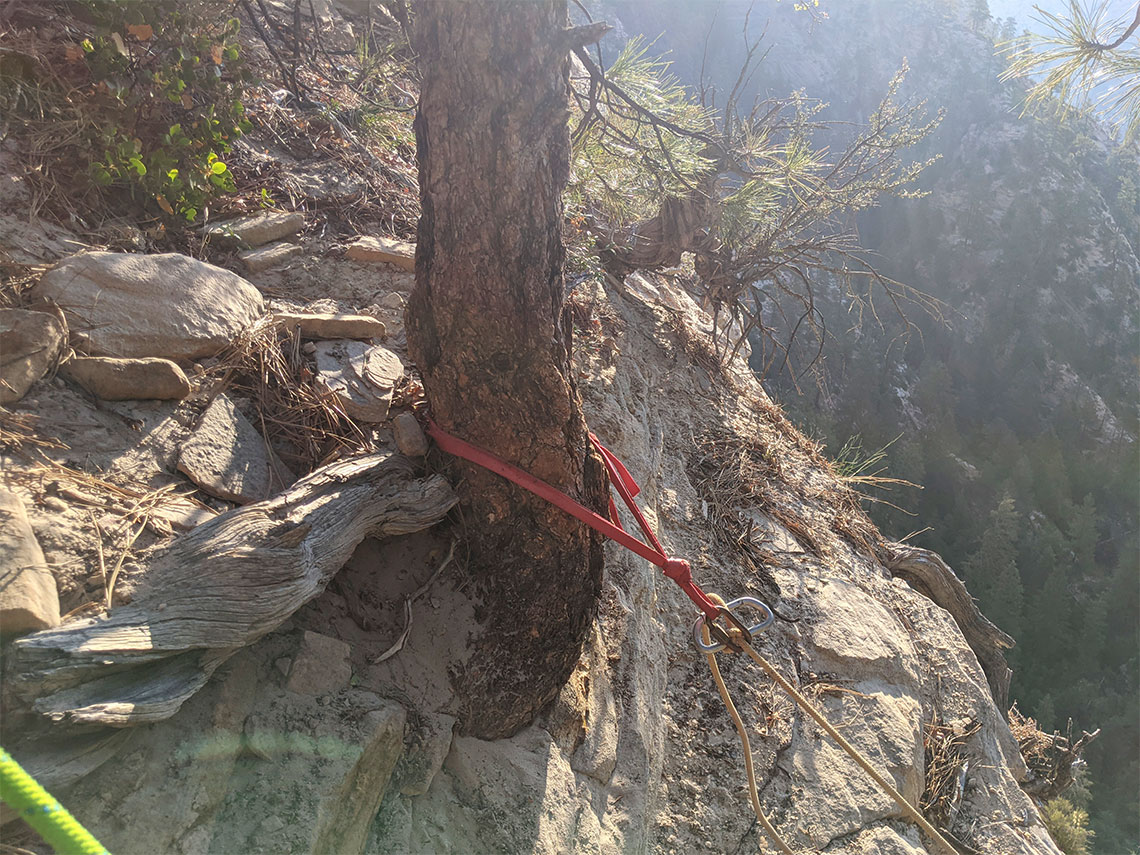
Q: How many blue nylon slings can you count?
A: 0